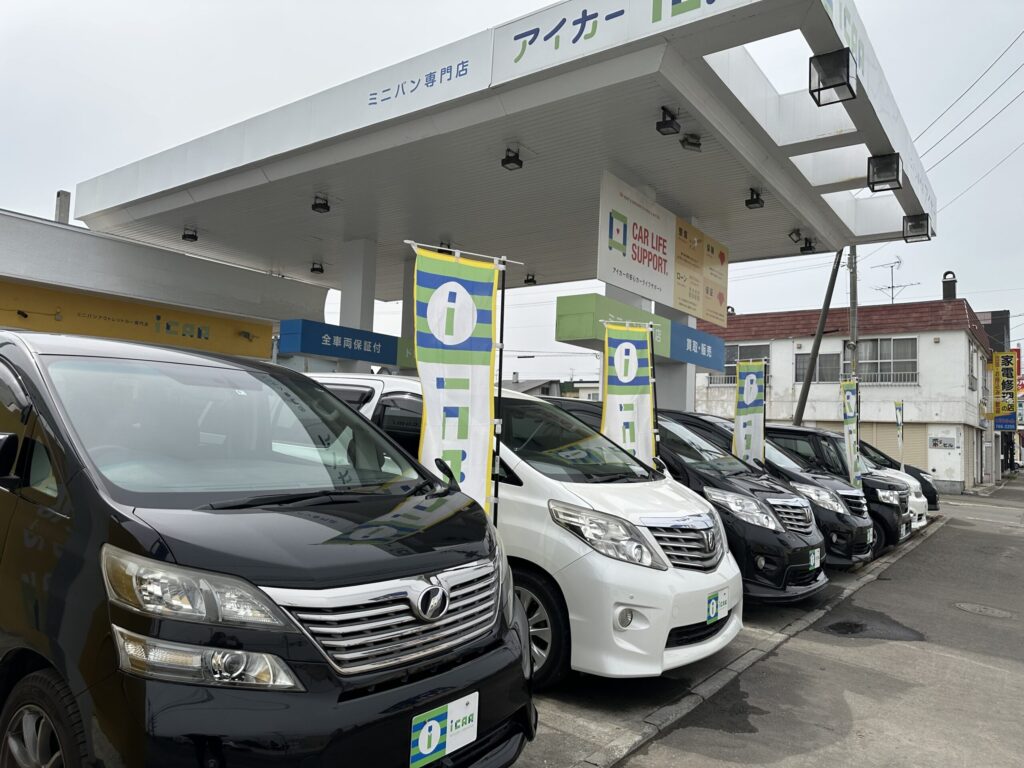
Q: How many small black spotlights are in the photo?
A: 11